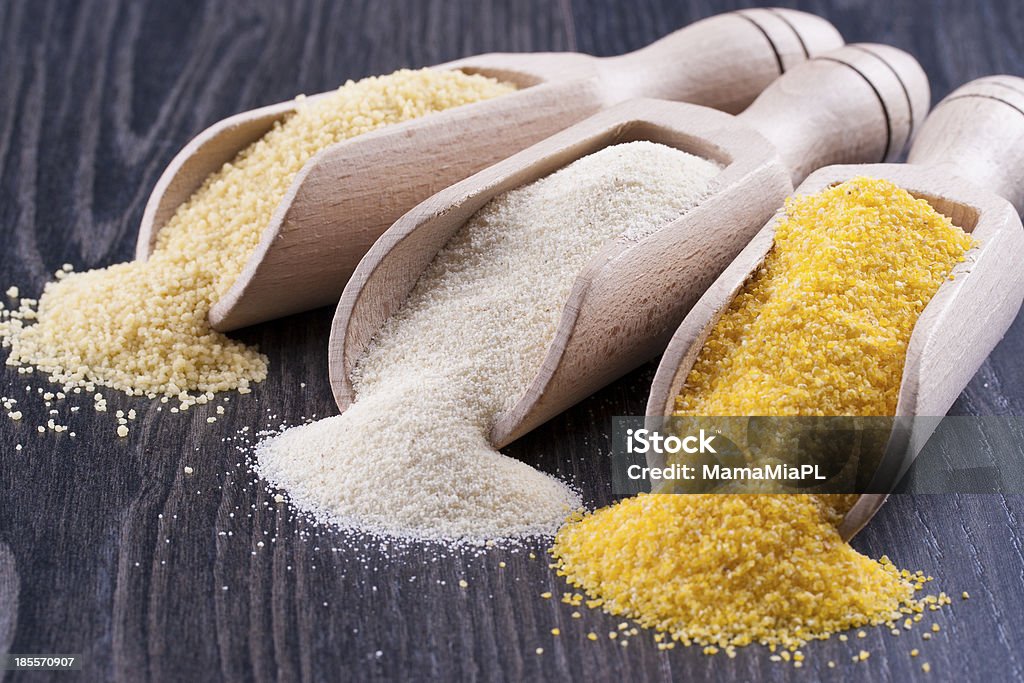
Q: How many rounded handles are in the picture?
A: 3